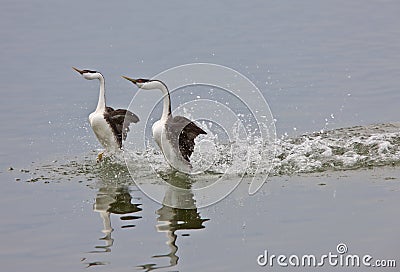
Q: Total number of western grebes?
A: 2